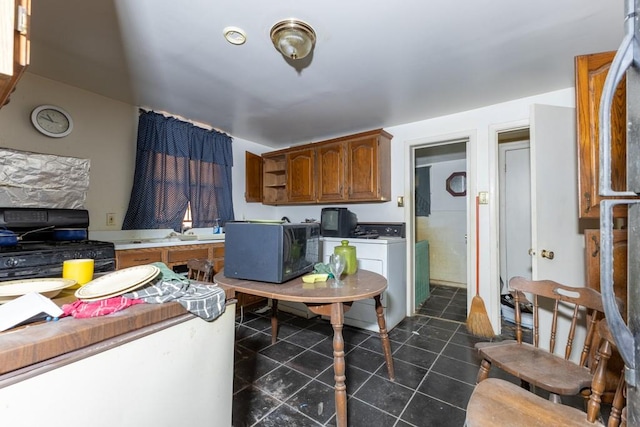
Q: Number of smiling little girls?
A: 0